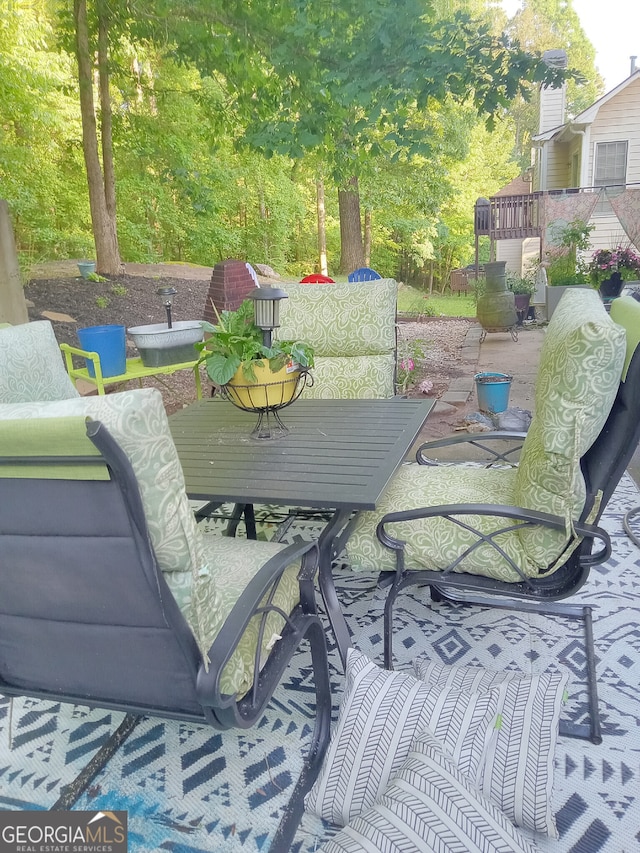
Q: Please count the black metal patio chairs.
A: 4